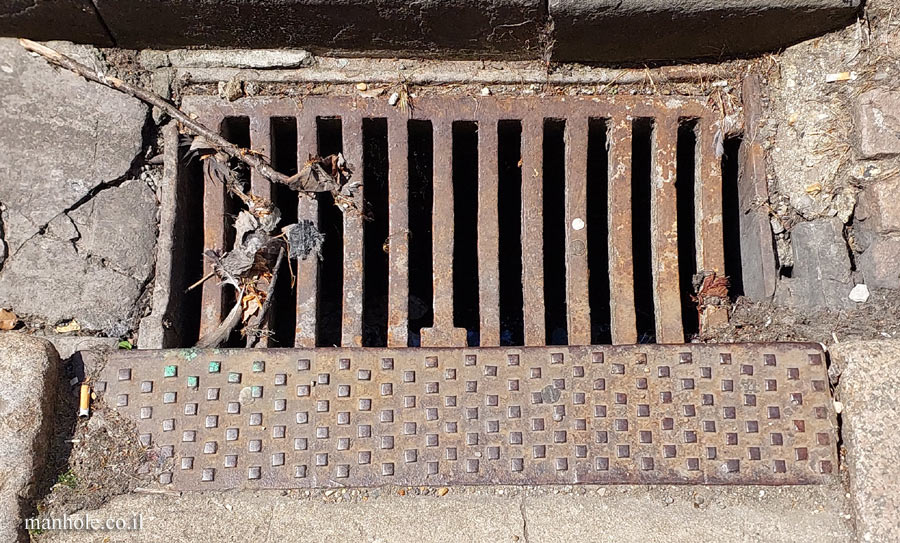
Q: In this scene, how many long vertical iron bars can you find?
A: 12